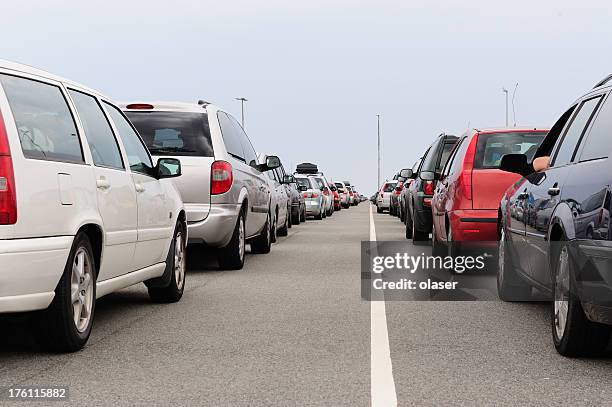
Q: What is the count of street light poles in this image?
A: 3